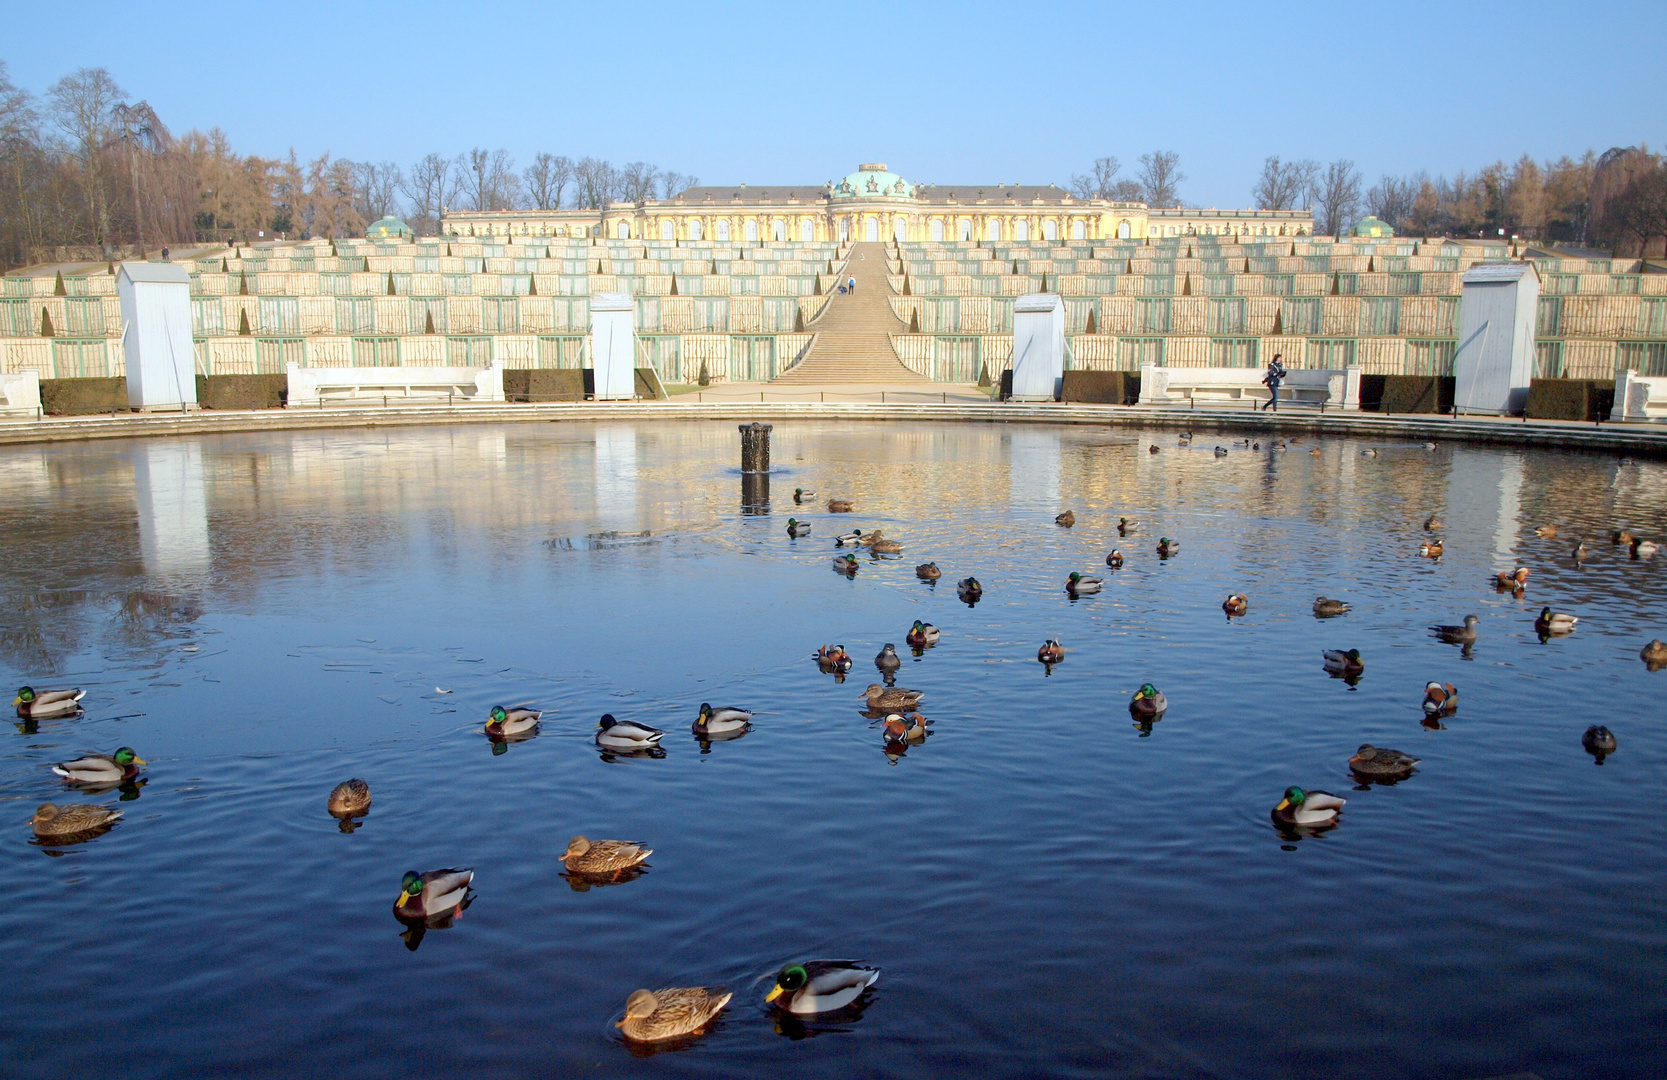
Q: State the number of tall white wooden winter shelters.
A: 4